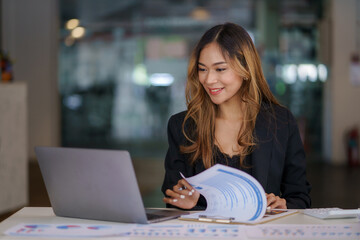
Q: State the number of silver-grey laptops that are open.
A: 1